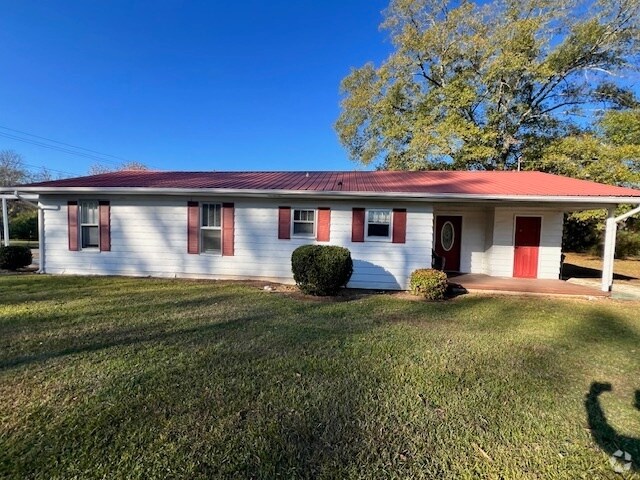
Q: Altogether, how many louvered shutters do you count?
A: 8